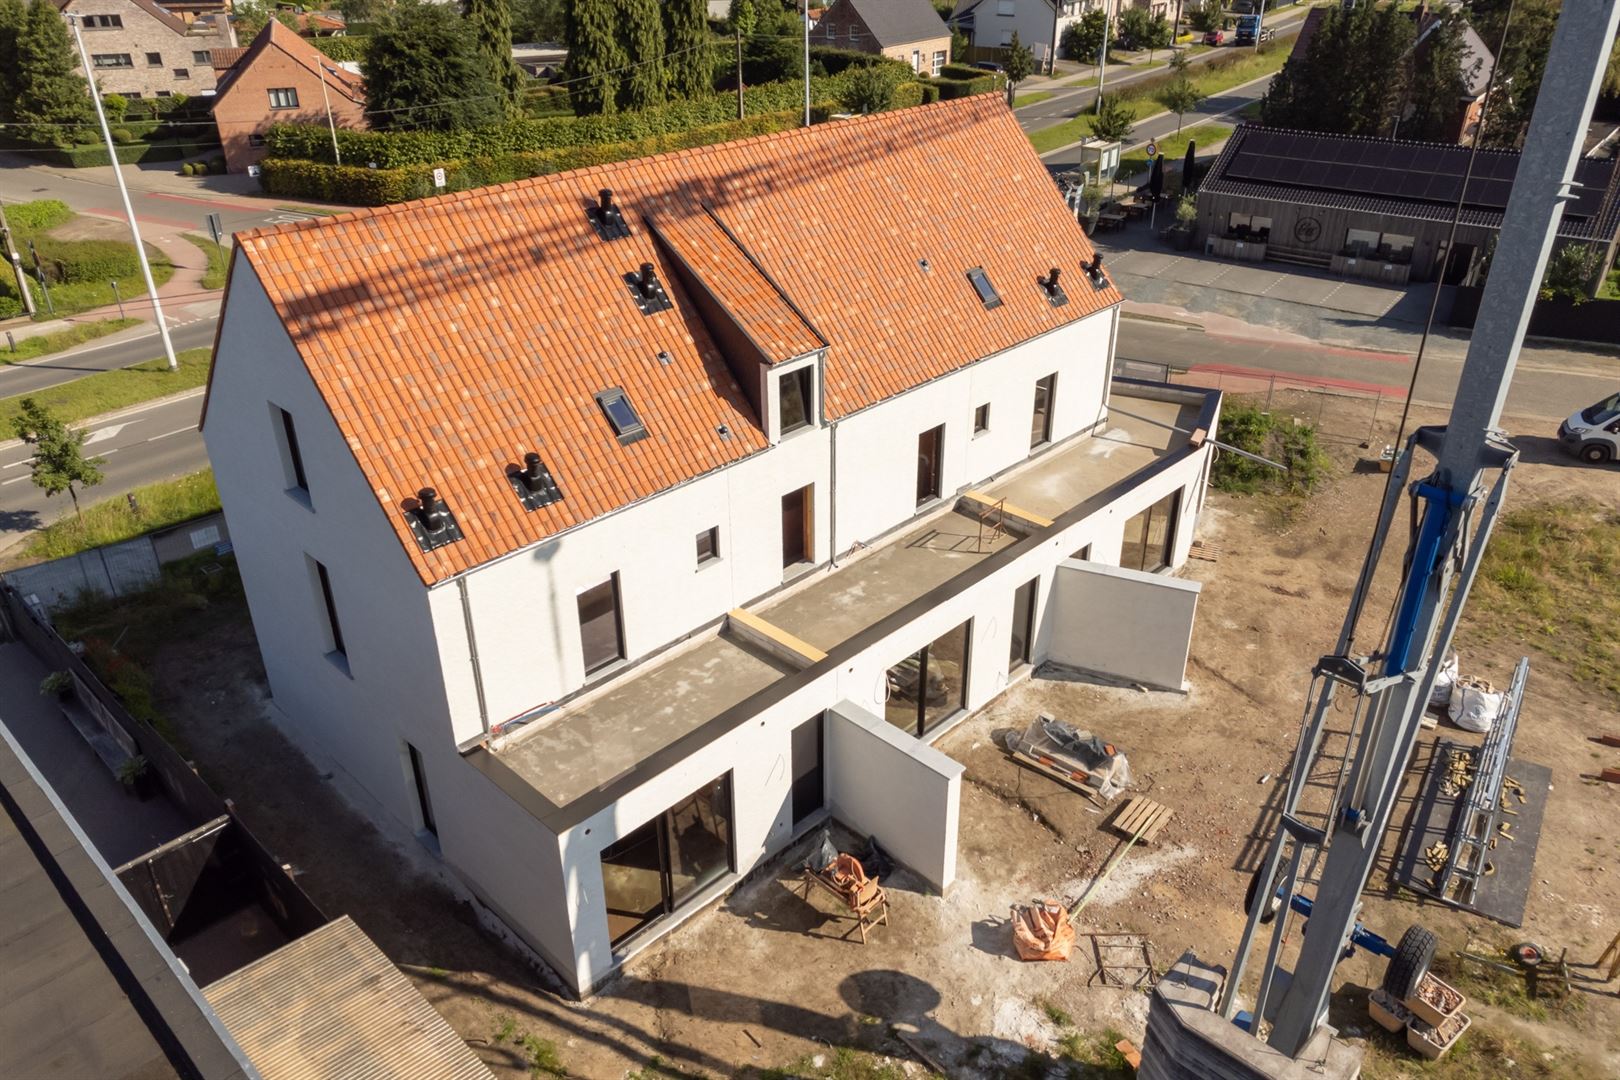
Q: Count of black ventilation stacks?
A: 6